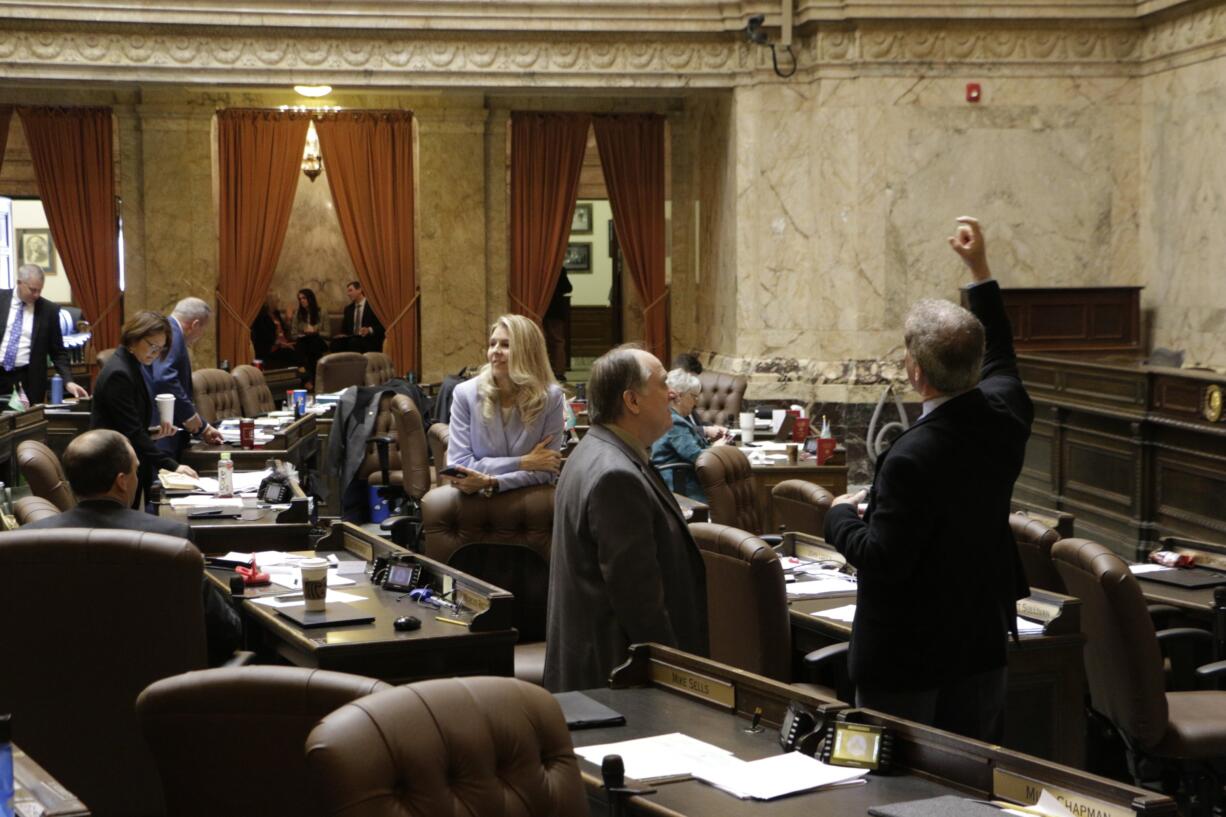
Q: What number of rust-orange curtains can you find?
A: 6